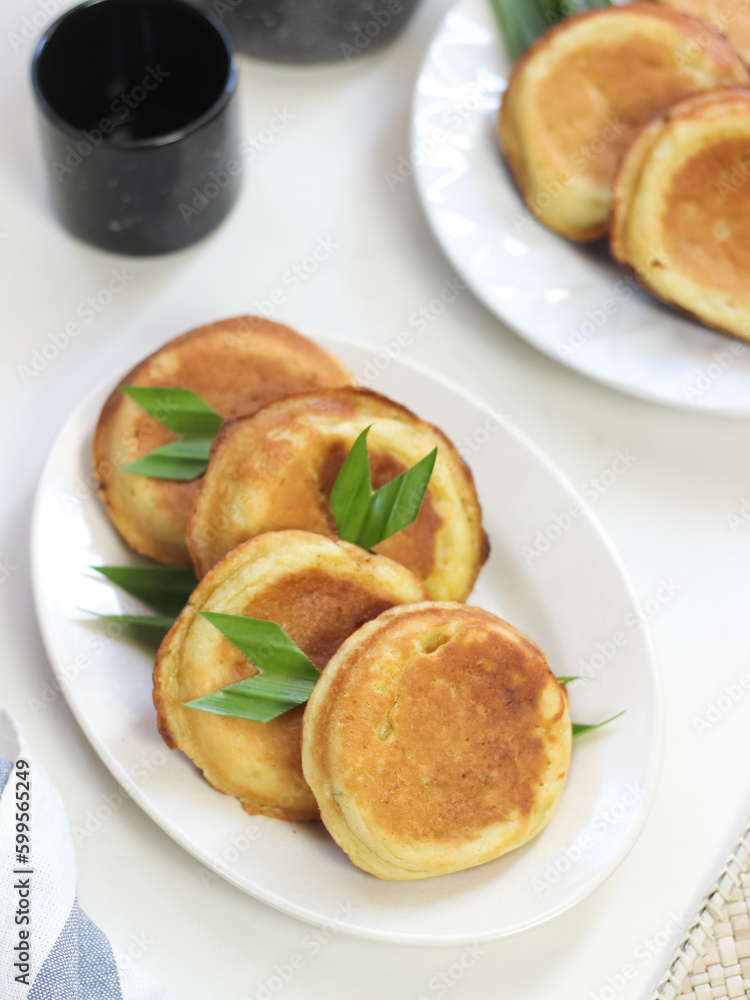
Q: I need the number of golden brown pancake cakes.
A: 7